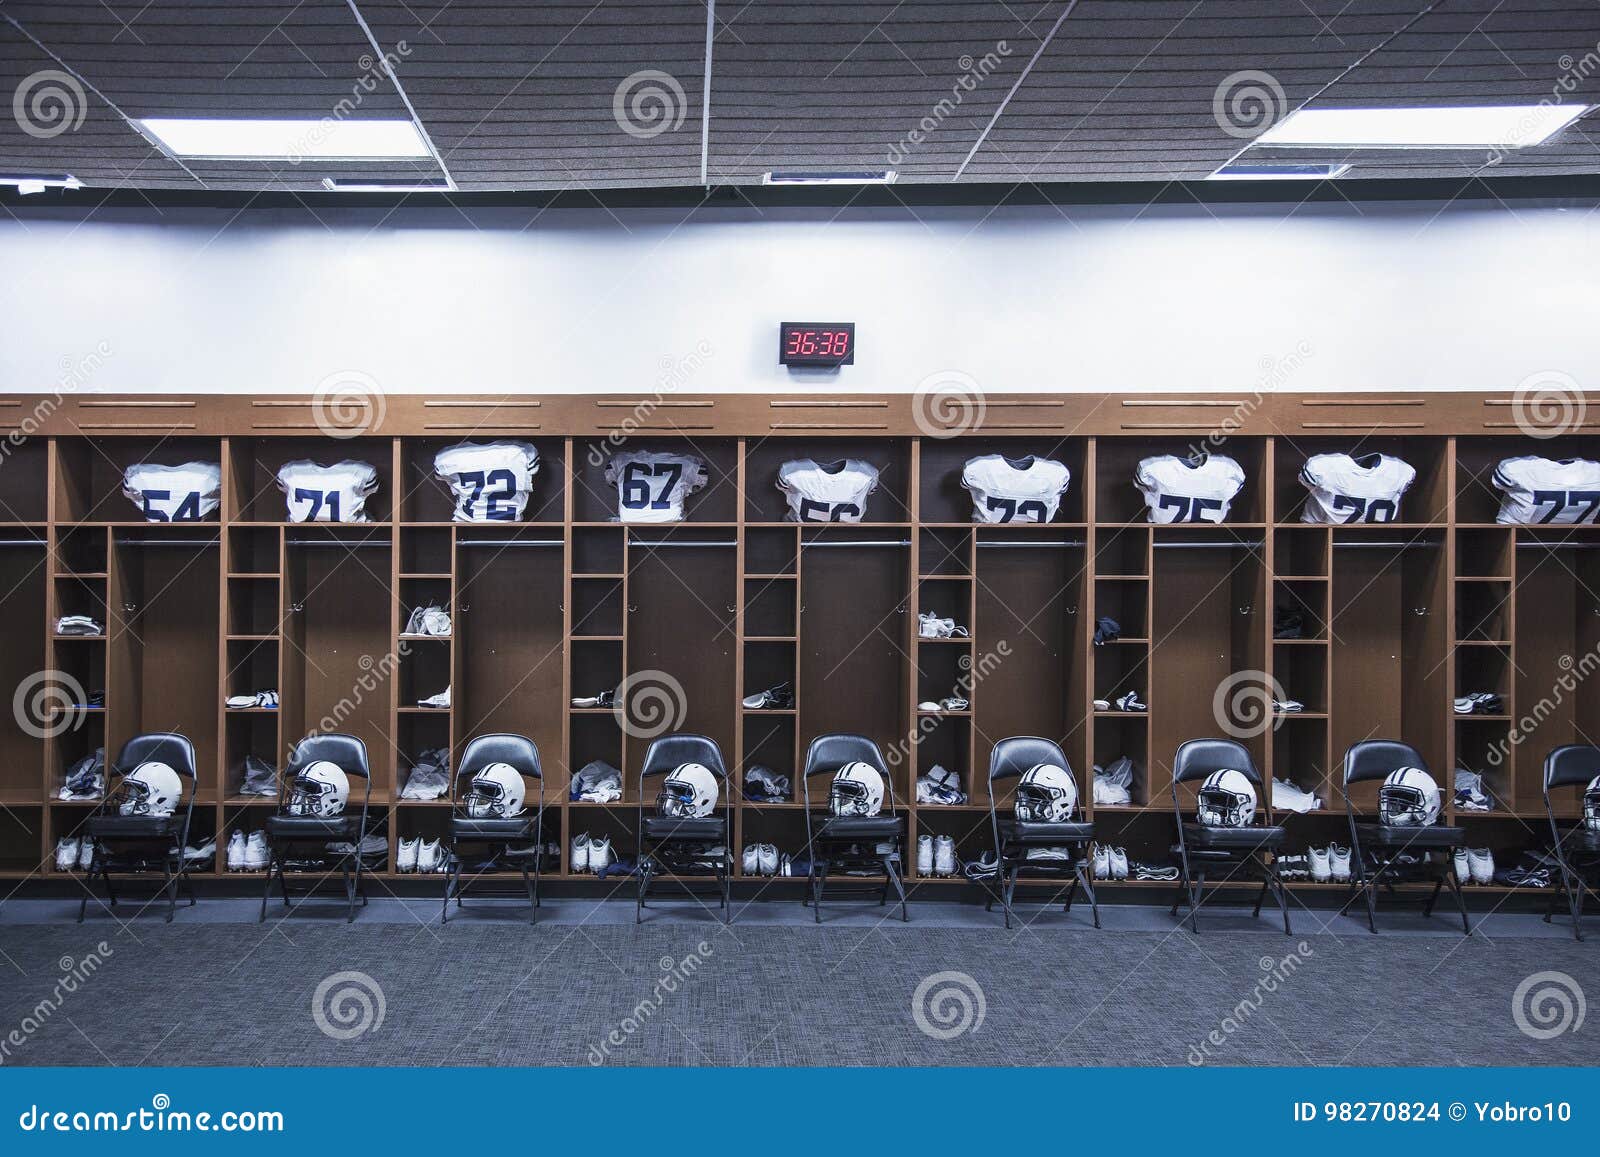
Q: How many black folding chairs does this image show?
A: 9